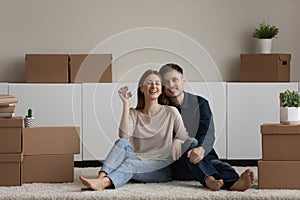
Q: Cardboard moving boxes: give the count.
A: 9